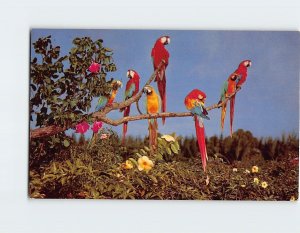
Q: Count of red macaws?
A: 4